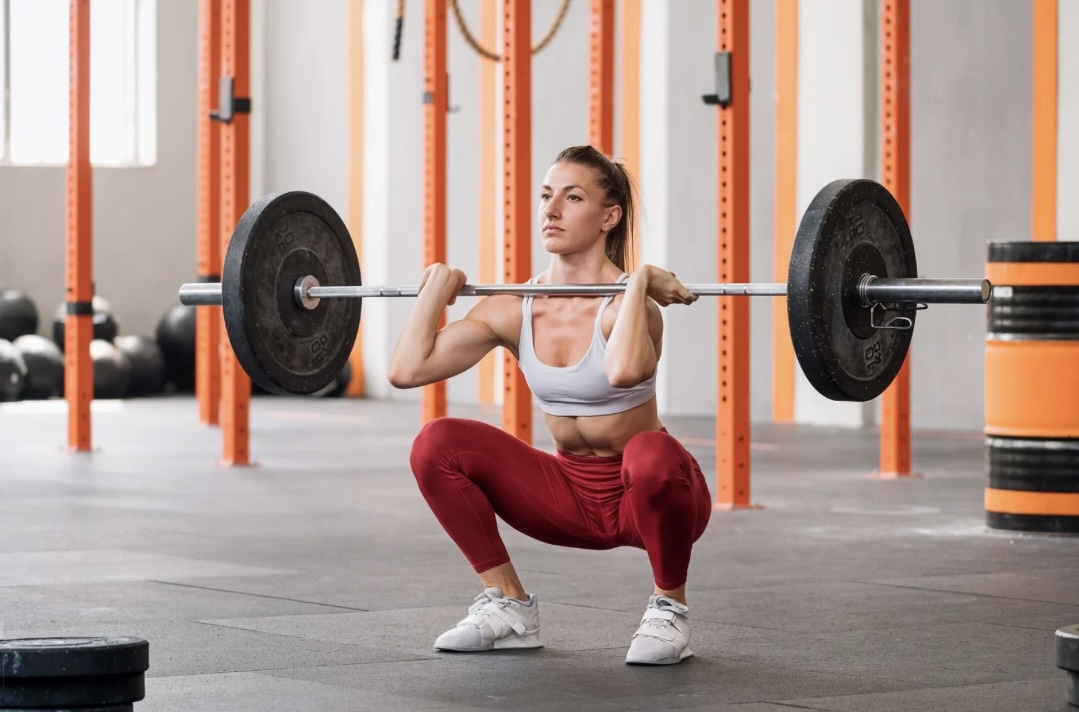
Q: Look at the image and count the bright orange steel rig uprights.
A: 8